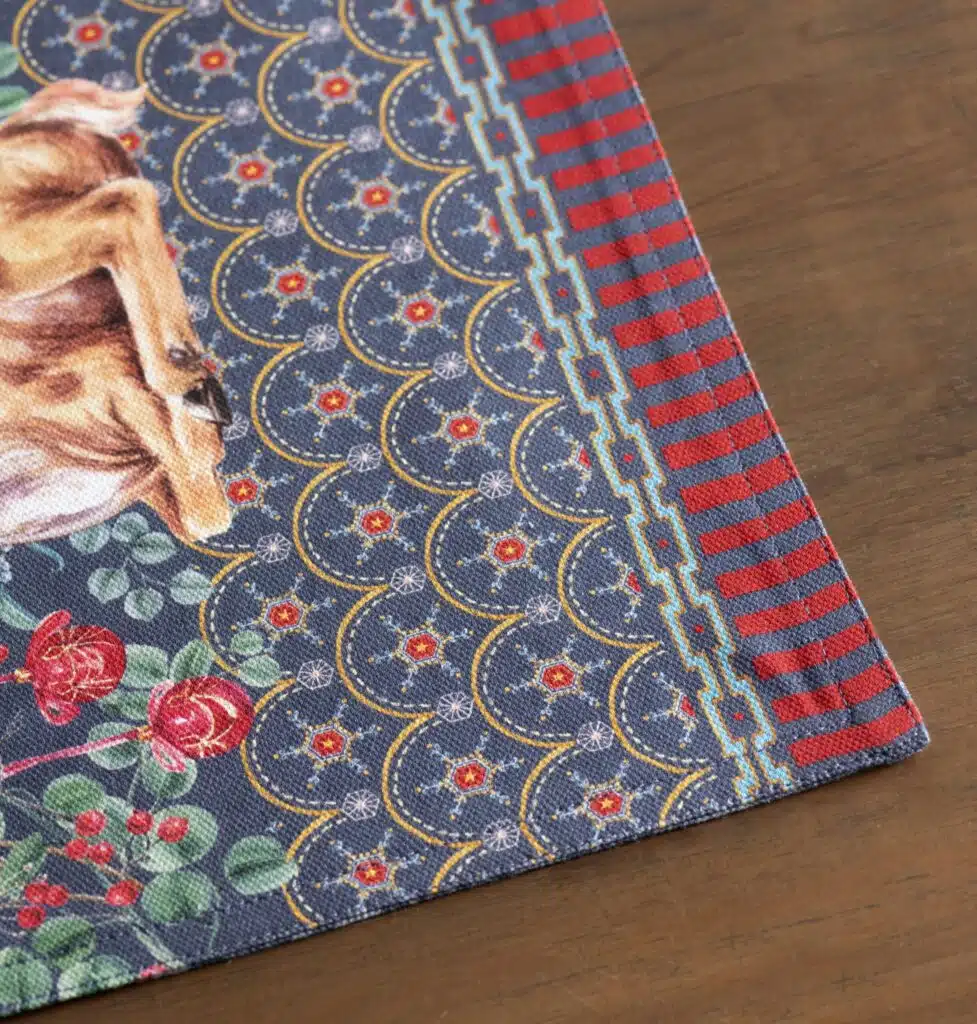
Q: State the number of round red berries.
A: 9